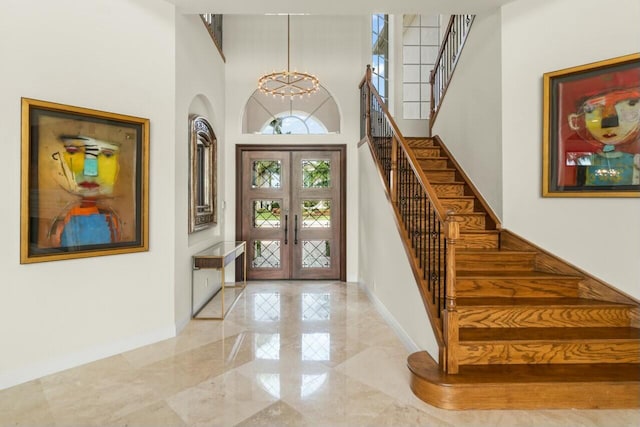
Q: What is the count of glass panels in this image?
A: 6